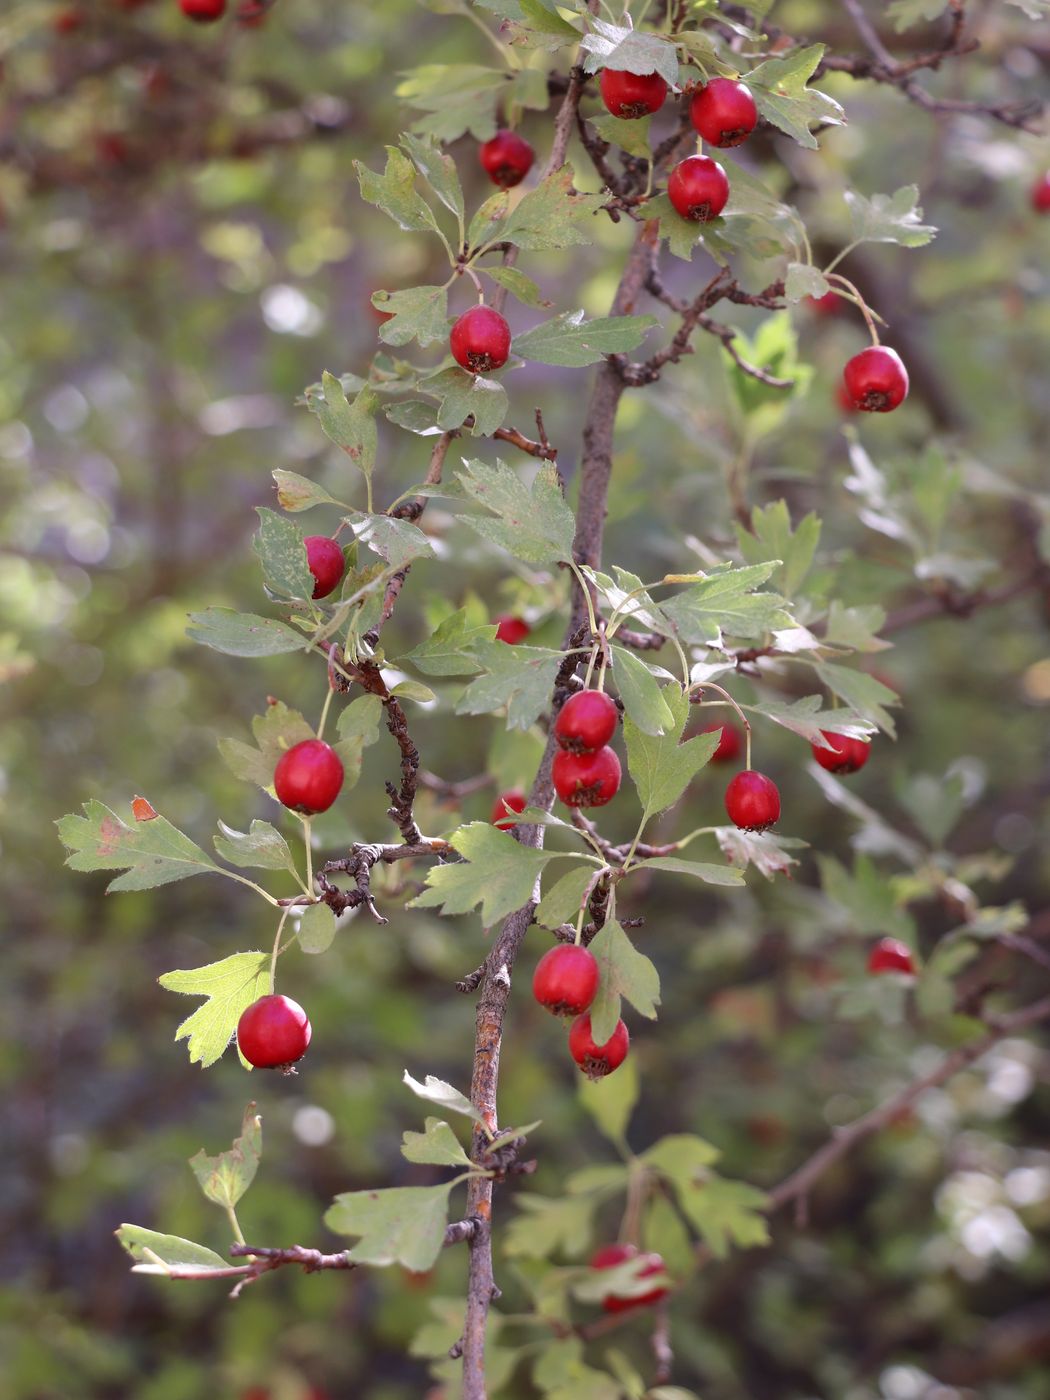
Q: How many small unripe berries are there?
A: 0